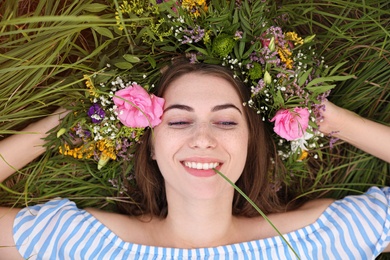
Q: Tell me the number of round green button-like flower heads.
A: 2